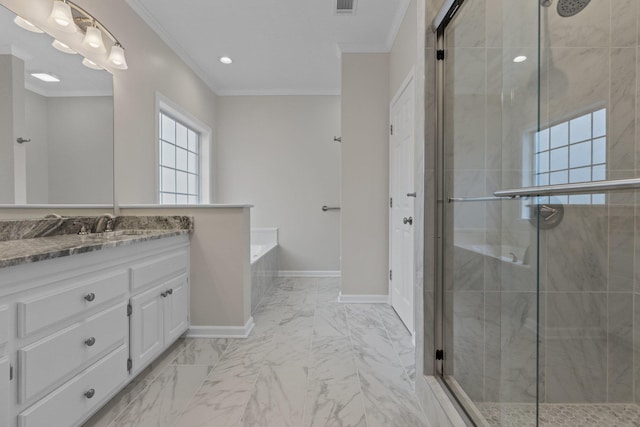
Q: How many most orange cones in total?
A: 0